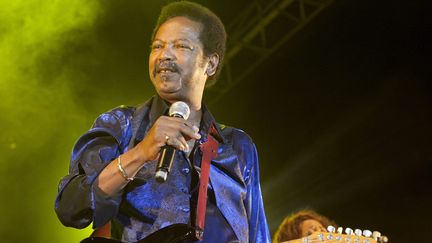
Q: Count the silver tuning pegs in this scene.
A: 6